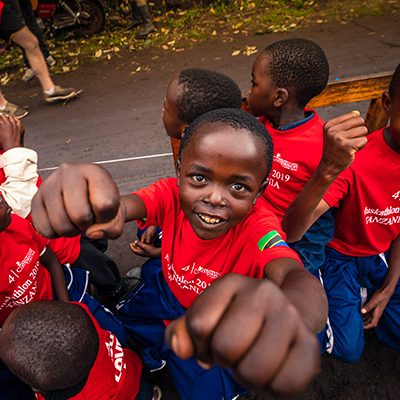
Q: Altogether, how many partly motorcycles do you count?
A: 1